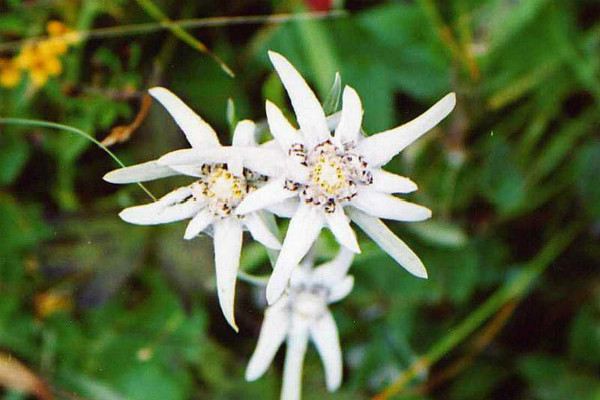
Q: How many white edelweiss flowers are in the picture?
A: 3